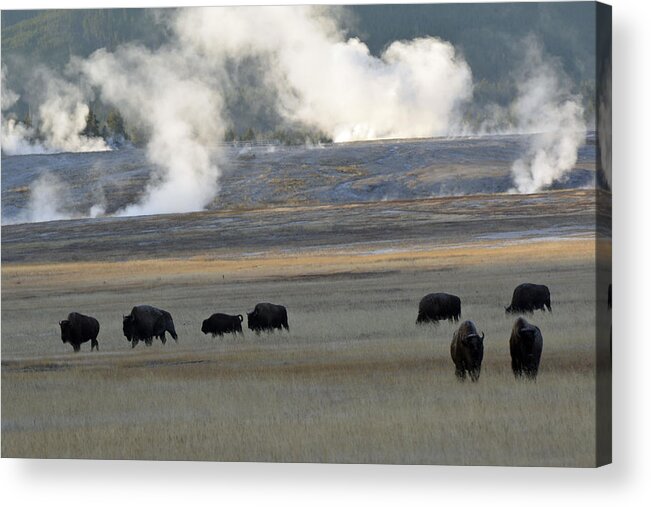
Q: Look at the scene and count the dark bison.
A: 8